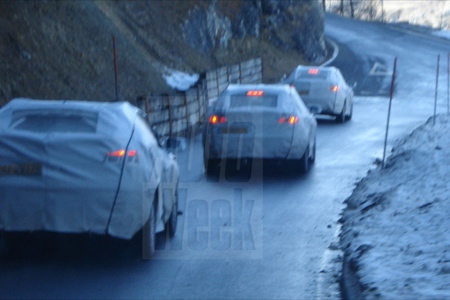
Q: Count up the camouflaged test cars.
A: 3